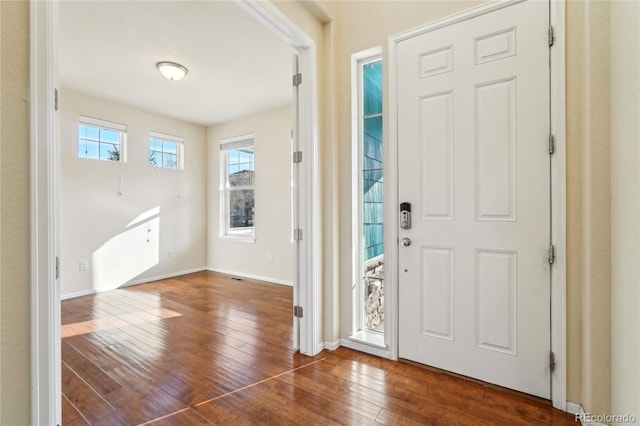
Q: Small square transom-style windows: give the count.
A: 2